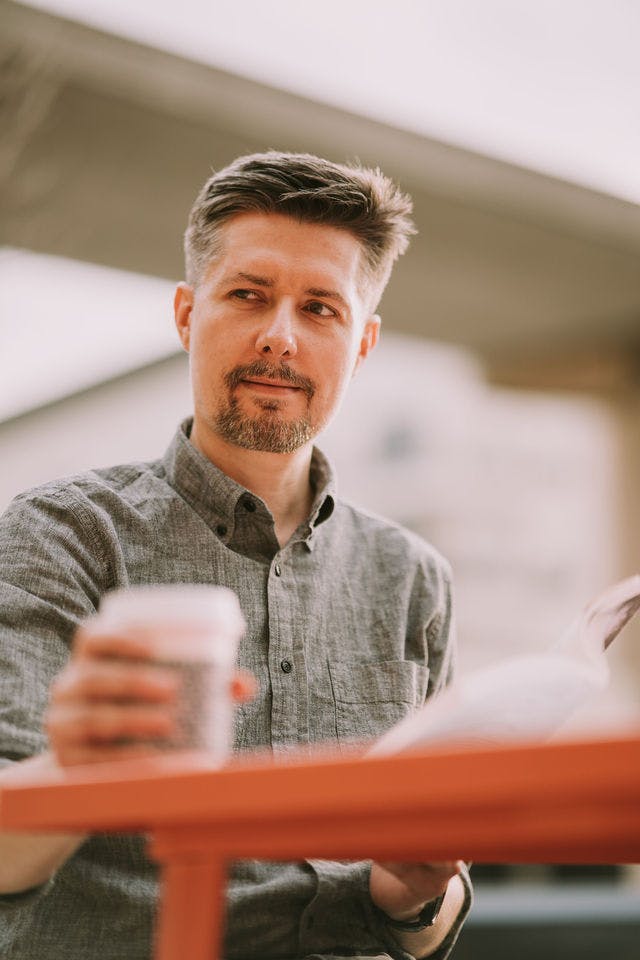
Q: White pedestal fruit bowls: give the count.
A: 0